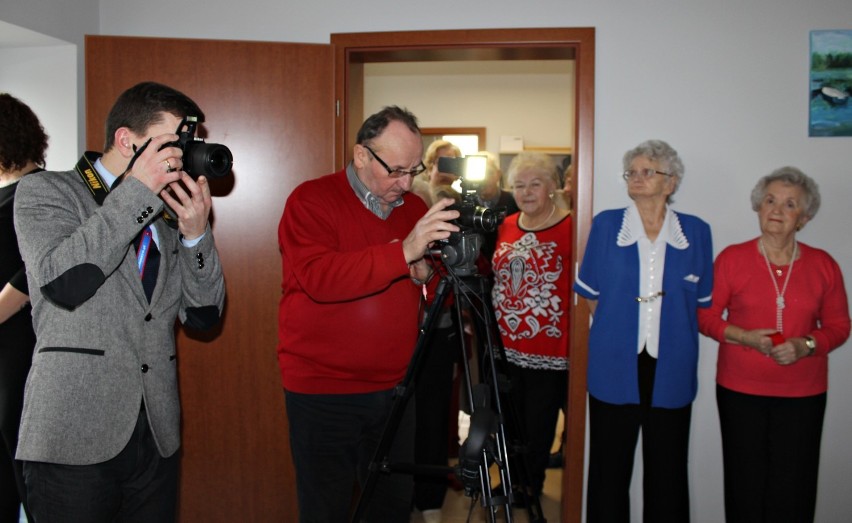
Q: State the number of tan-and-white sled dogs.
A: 0